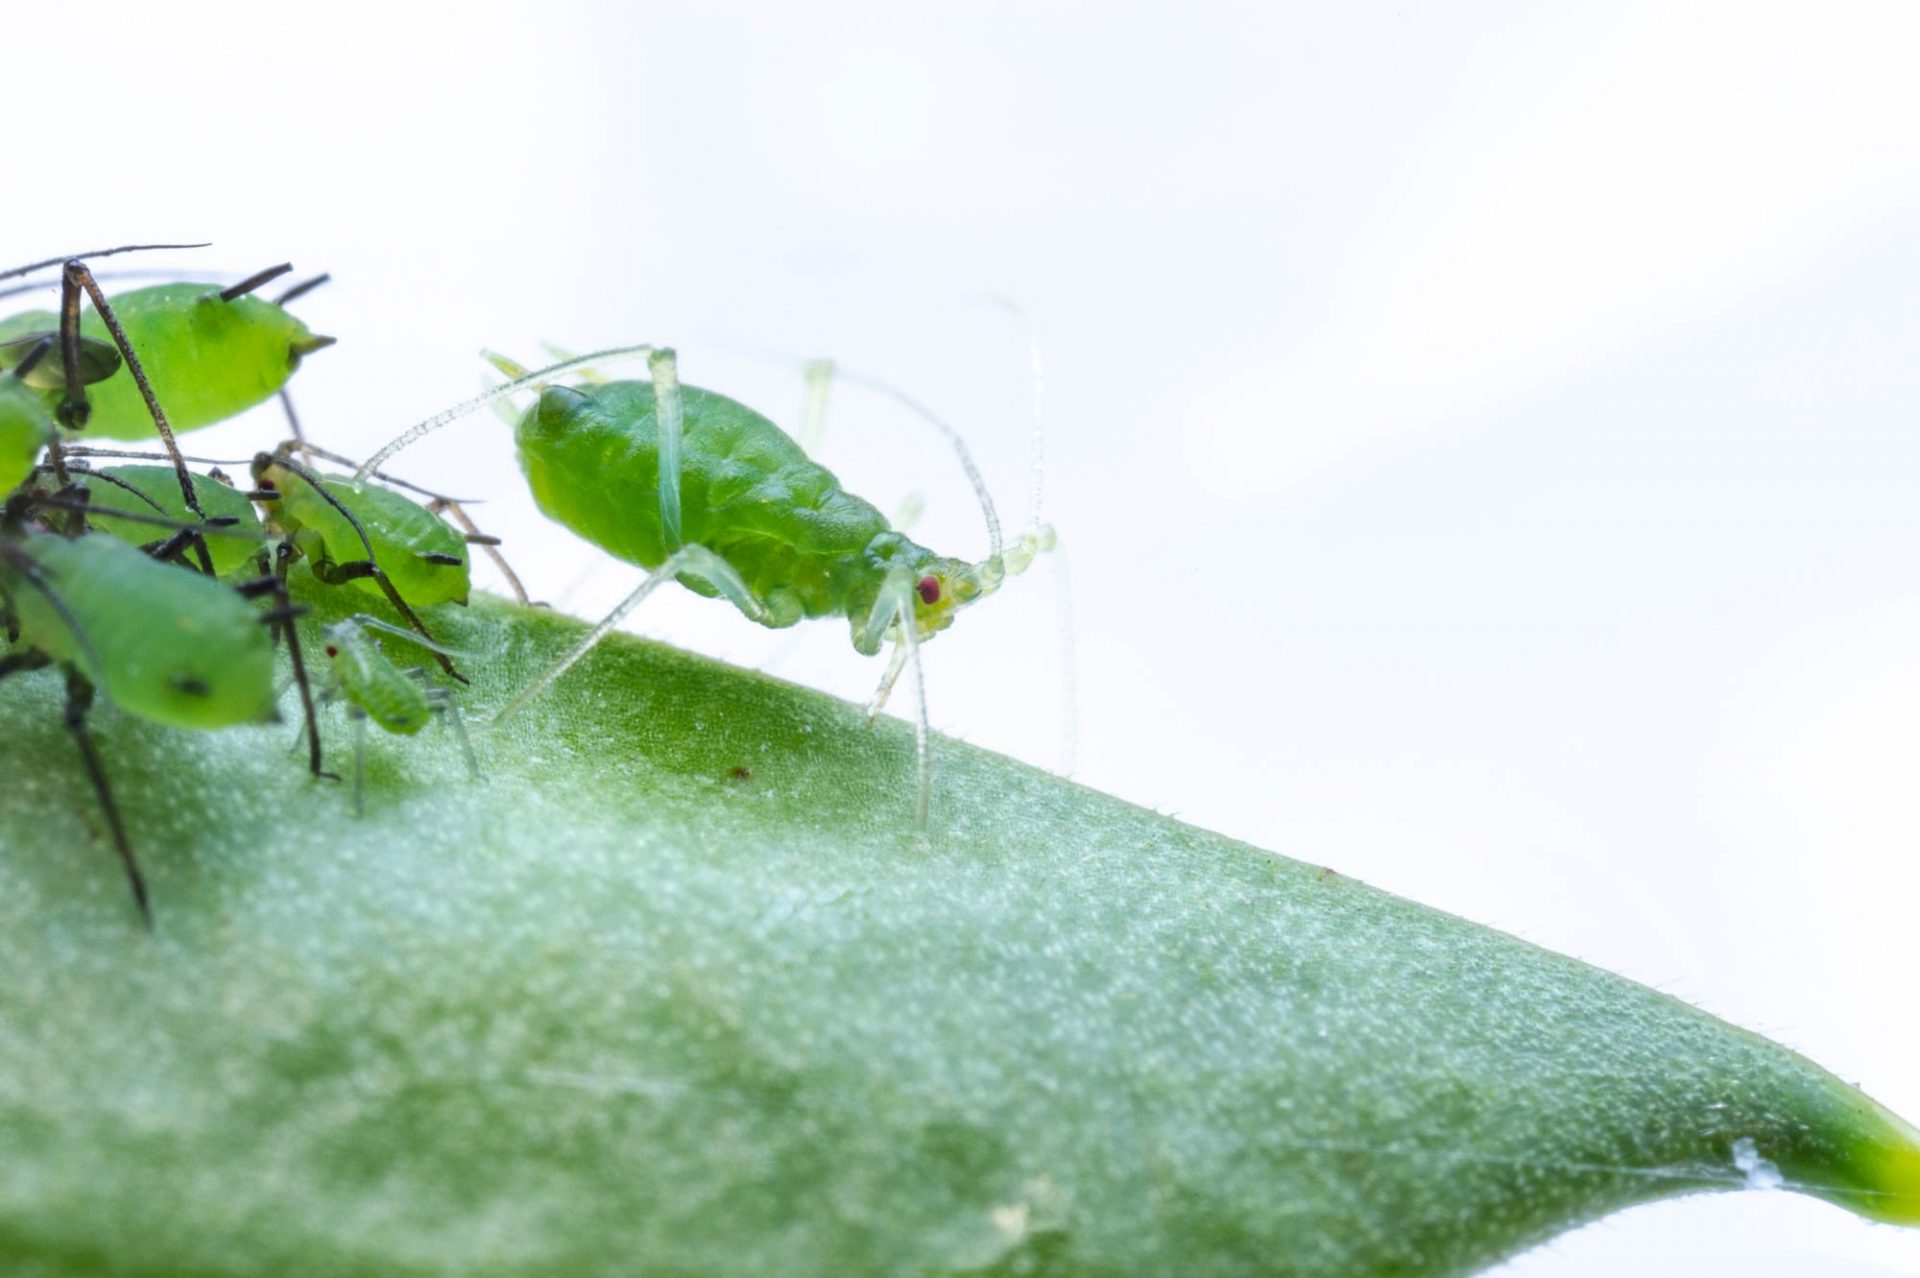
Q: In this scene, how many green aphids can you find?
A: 7